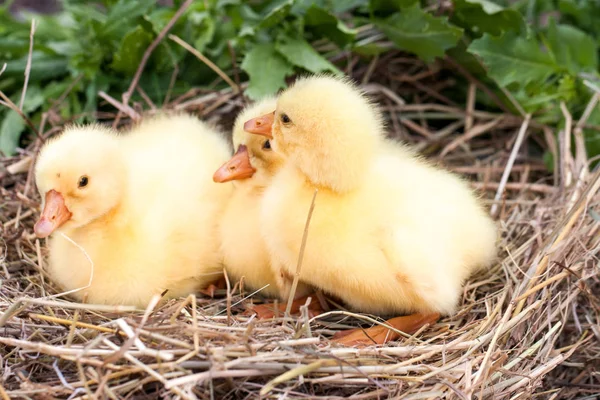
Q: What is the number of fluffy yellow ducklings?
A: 3